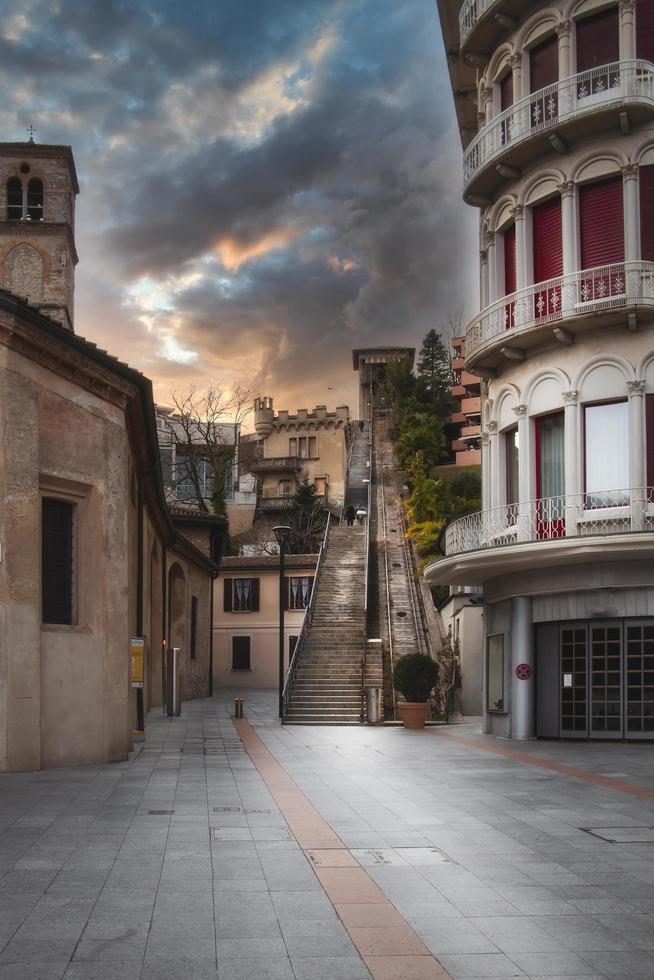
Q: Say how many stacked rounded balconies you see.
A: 4